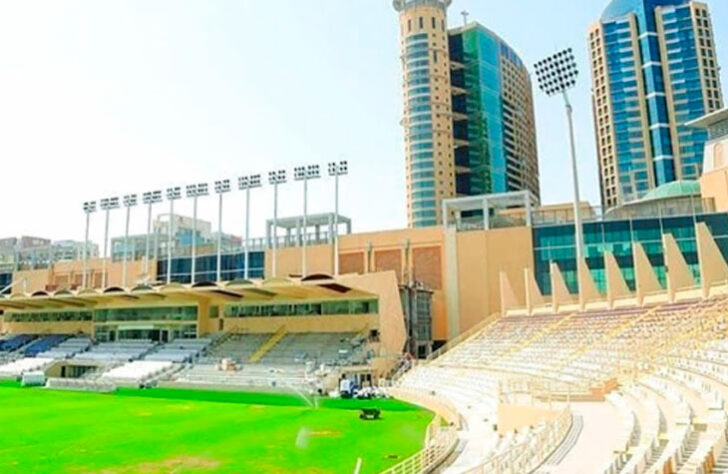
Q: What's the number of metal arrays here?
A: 12